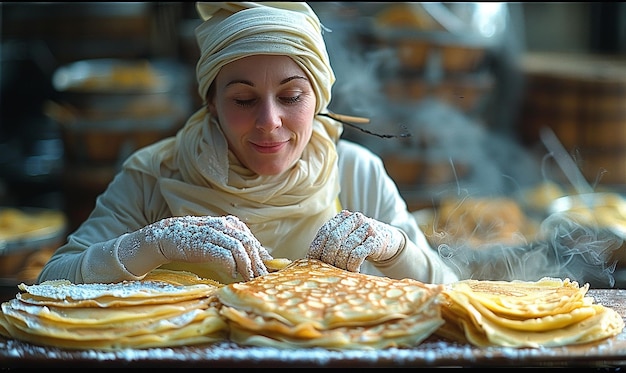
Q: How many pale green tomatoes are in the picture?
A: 0